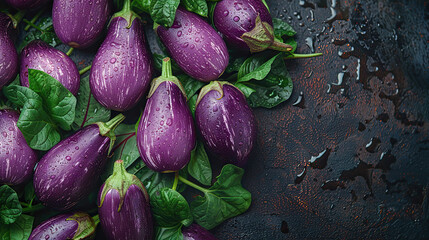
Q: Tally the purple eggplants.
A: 14